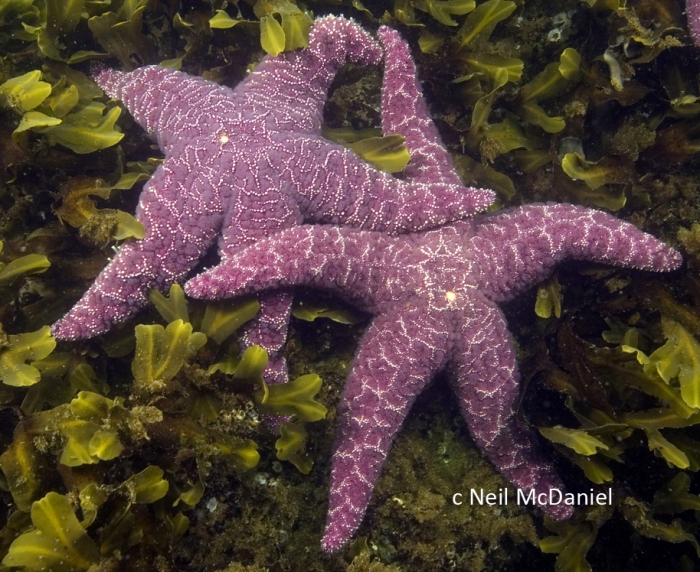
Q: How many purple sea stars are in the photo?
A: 2